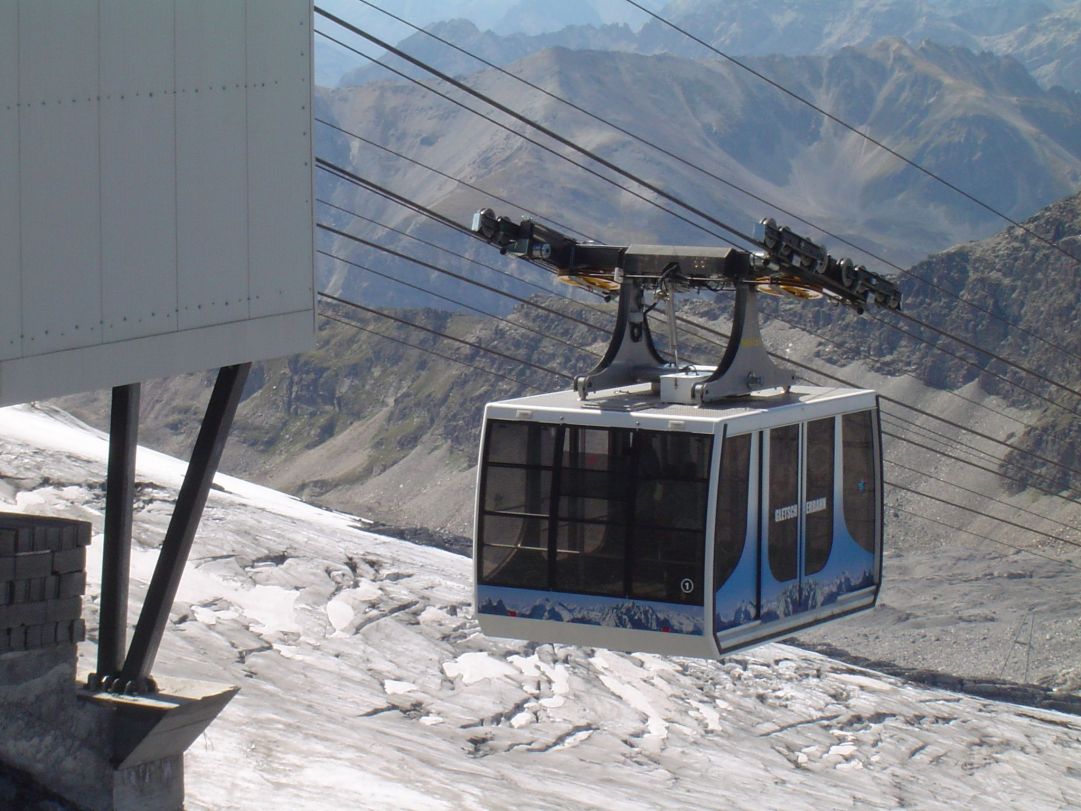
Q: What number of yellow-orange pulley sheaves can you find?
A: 2